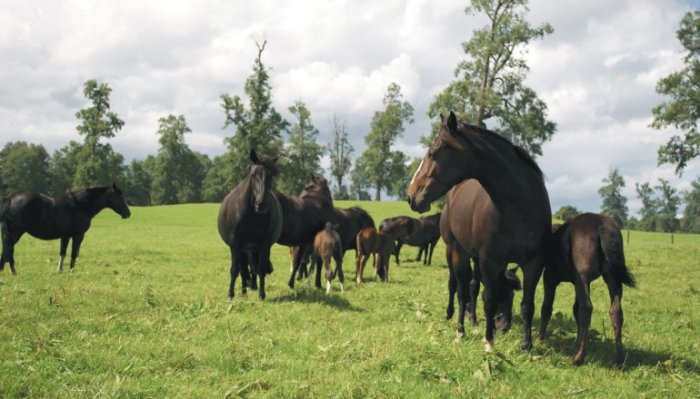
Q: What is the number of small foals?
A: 3